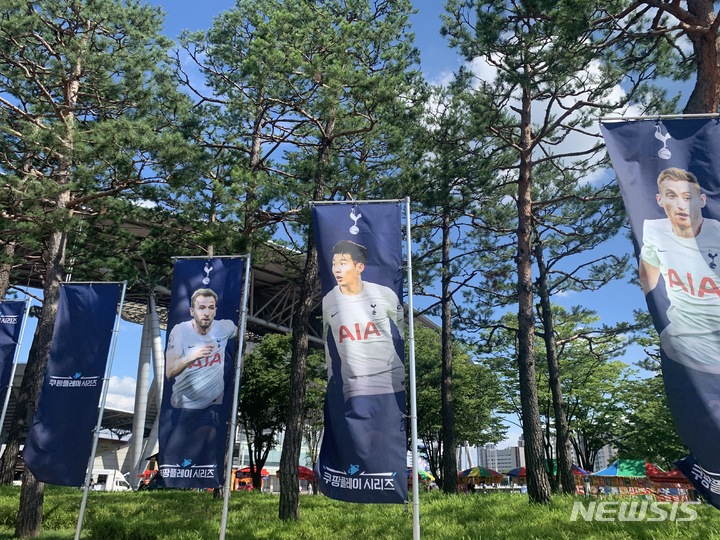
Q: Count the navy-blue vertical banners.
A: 5